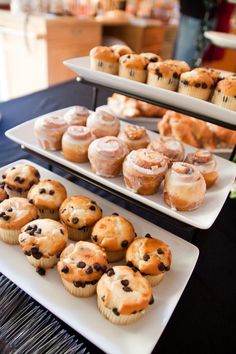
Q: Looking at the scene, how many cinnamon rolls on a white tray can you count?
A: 10